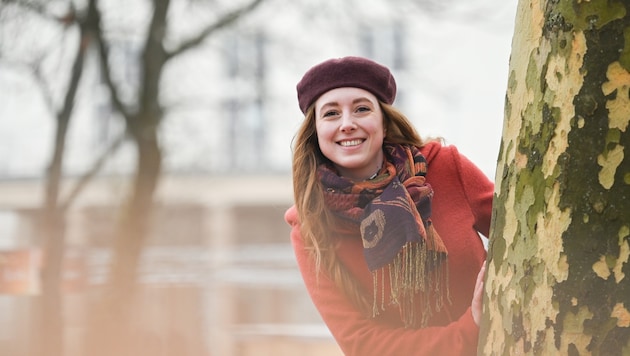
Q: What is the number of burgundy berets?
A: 1